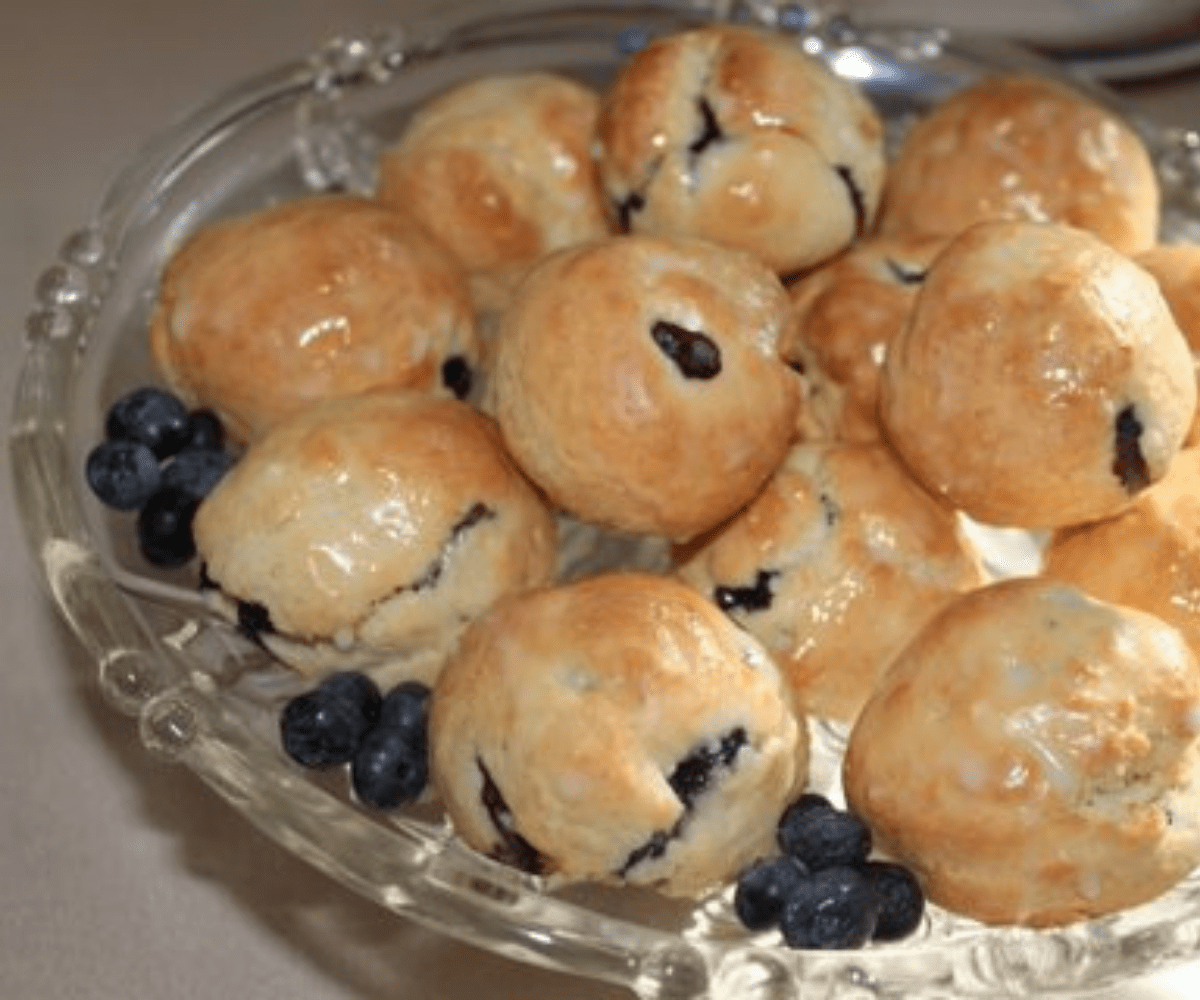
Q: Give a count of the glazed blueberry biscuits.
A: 13